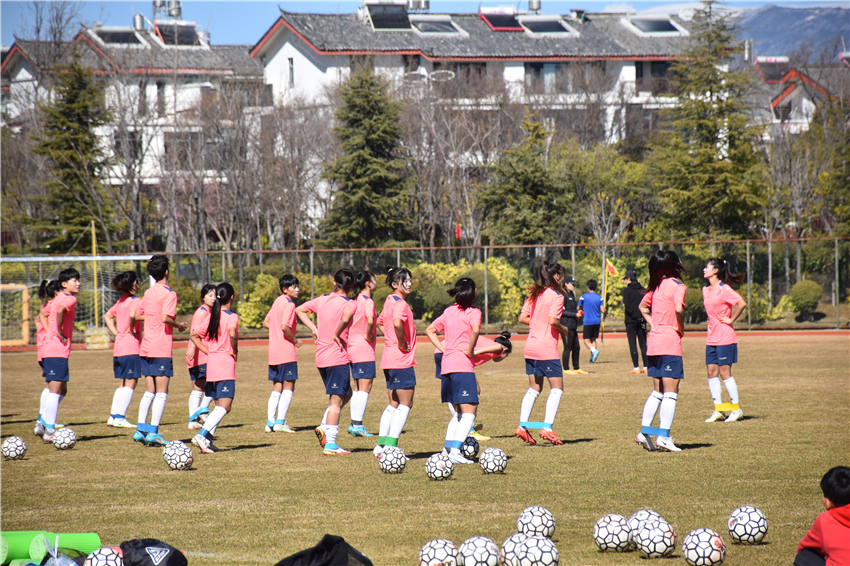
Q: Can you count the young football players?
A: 15